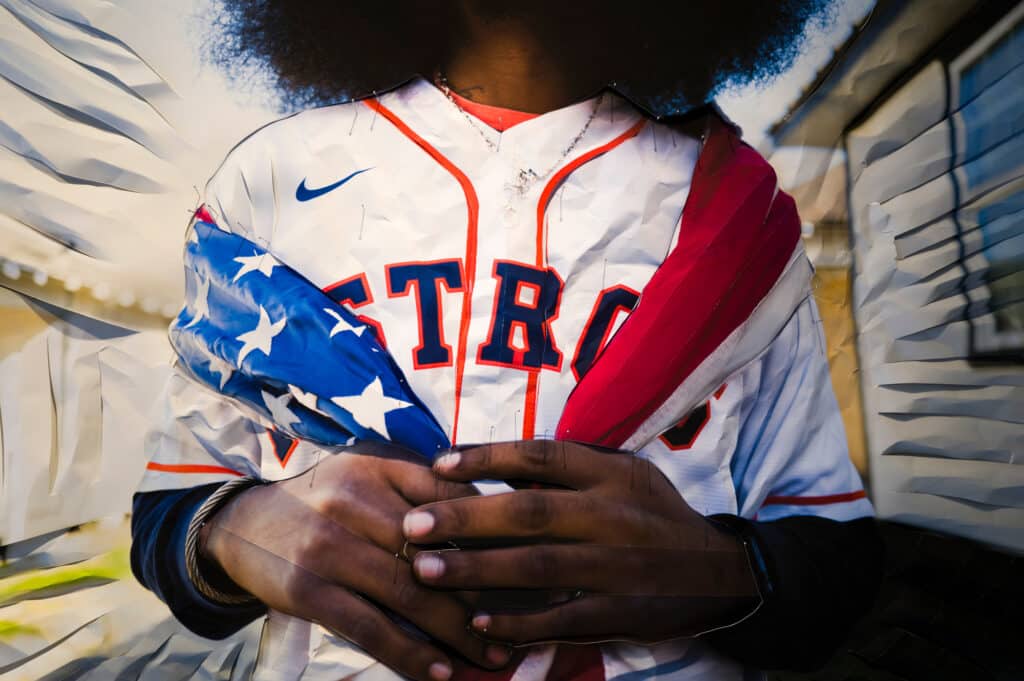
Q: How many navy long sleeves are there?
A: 2